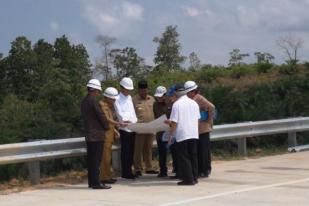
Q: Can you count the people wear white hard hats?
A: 5